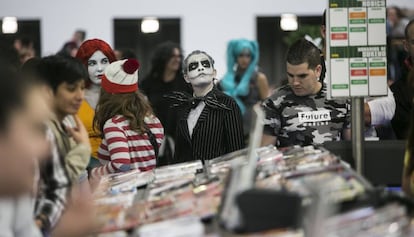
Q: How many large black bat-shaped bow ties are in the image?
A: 1